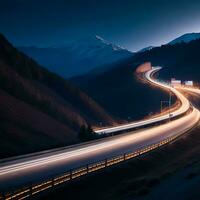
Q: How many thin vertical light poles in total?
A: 2